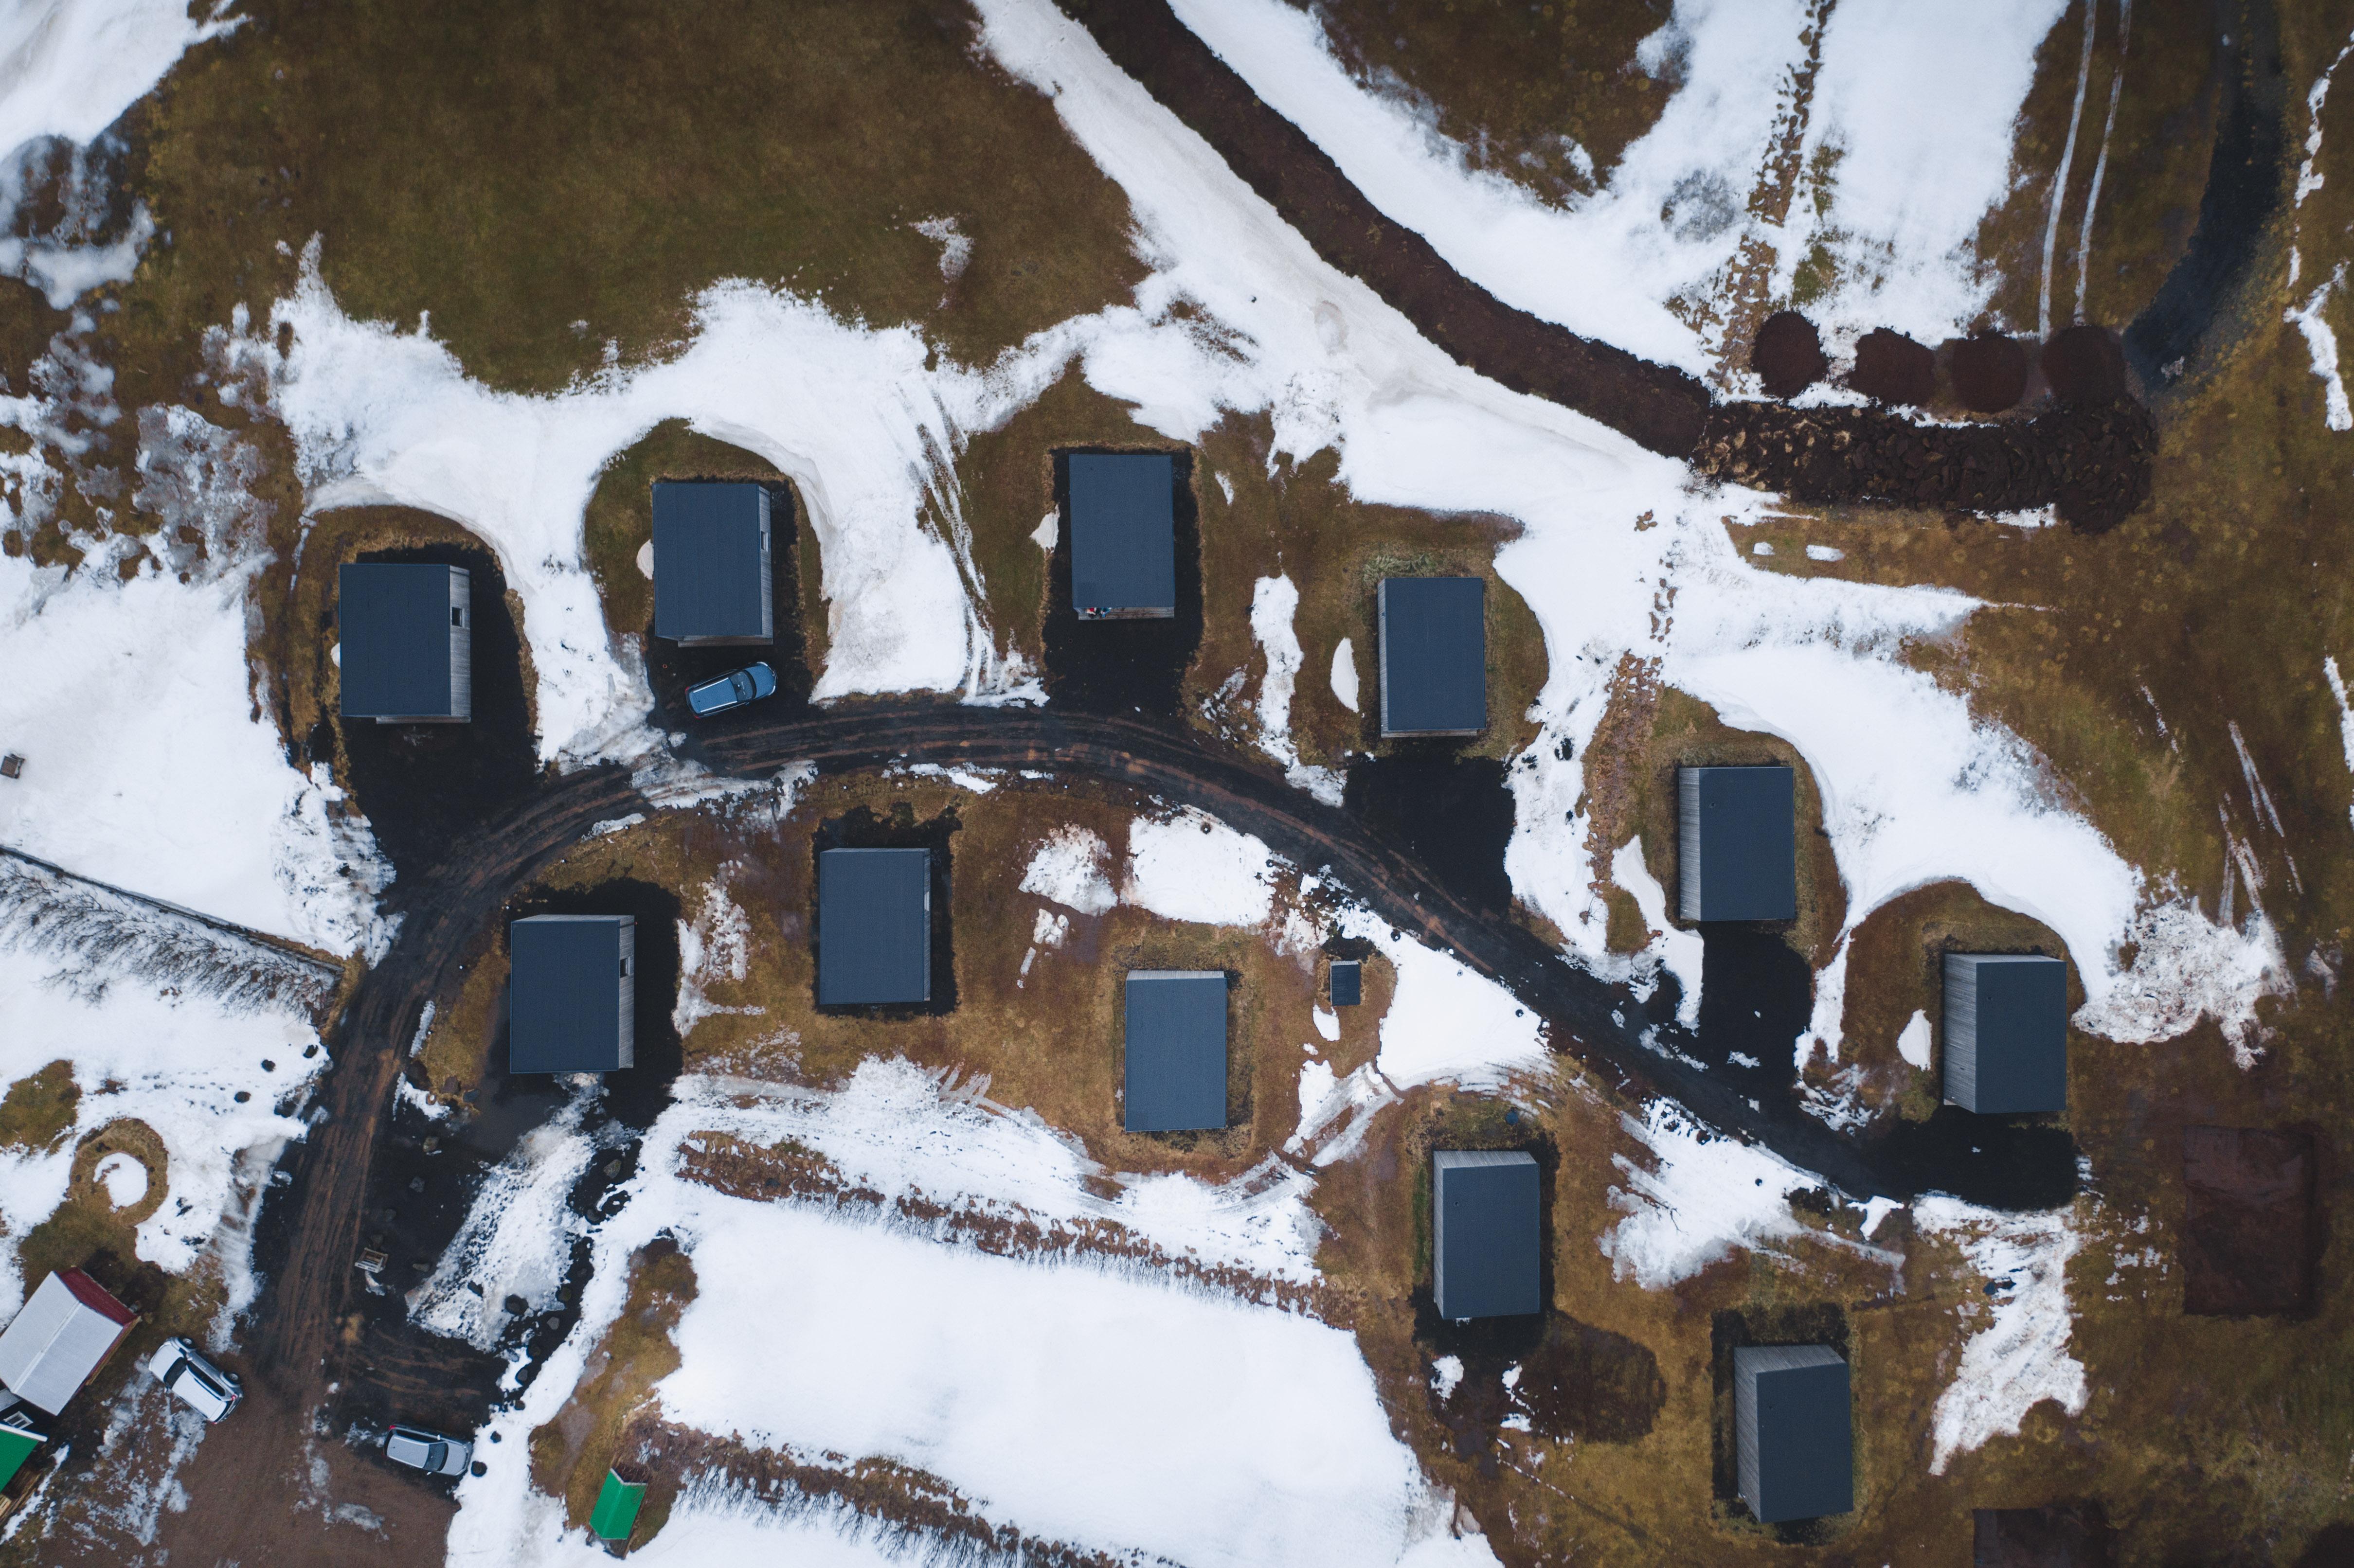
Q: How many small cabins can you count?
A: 11